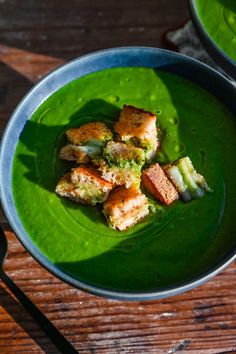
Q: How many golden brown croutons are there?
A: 6